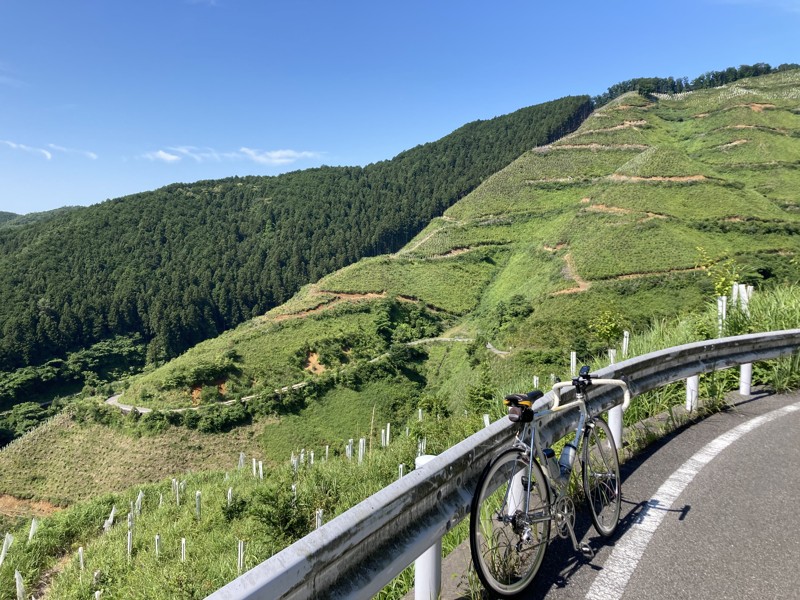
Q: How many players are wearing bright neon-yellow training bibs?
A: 0